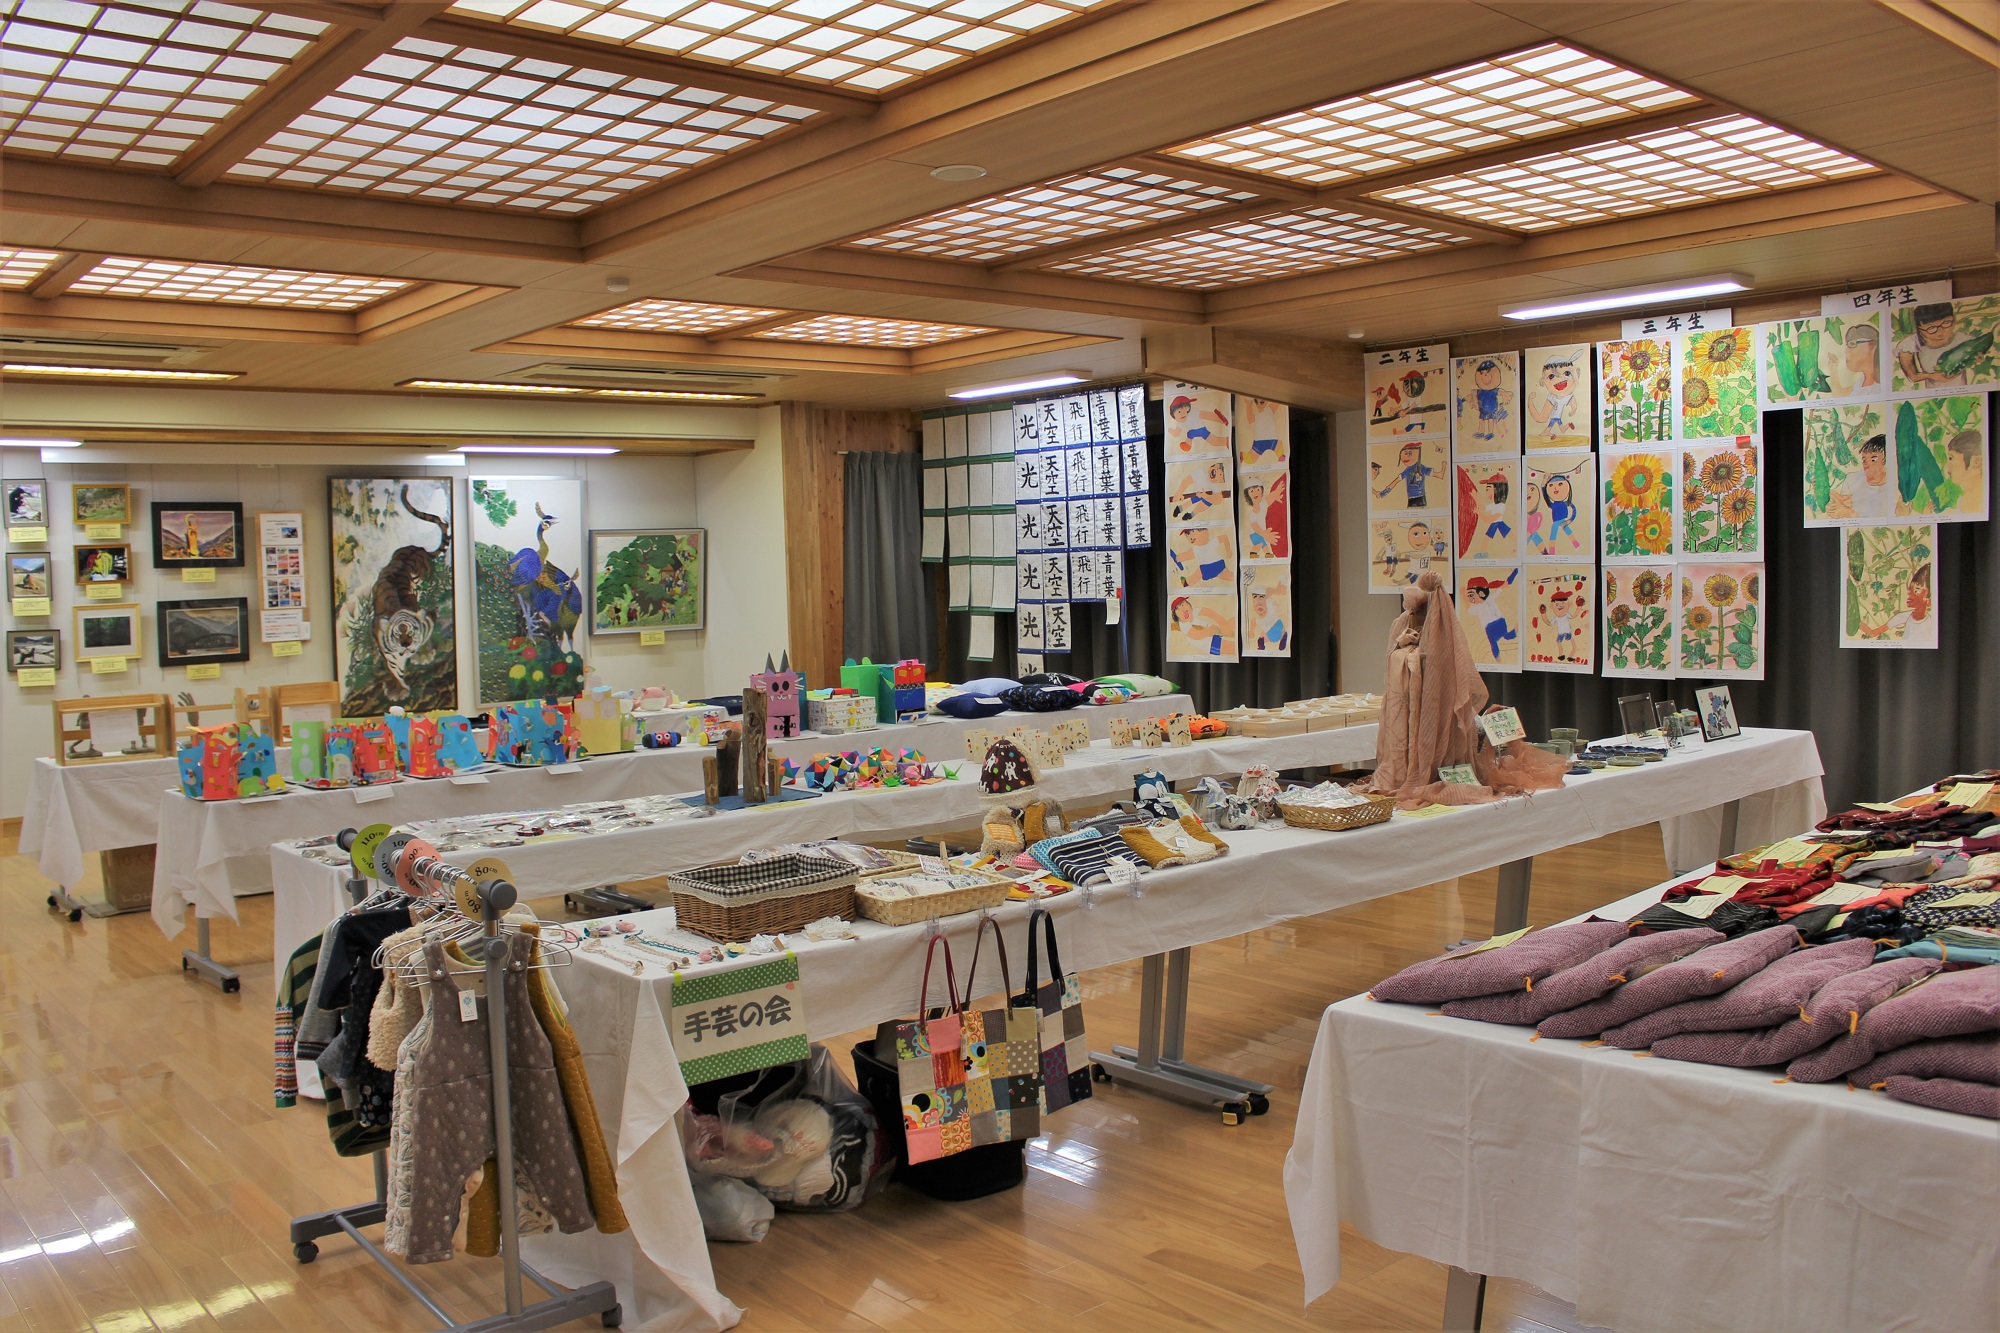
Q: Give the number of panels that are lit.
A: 11